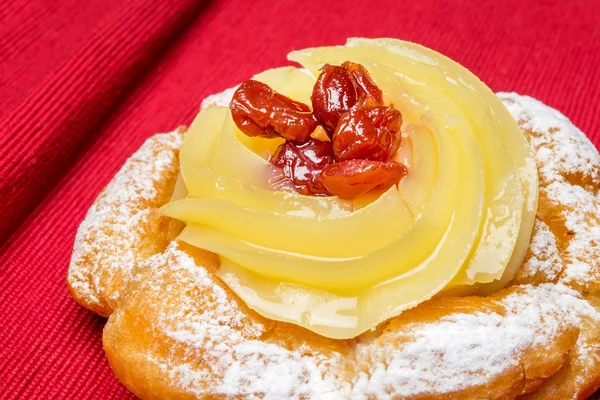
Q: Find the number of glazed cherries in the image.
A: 5